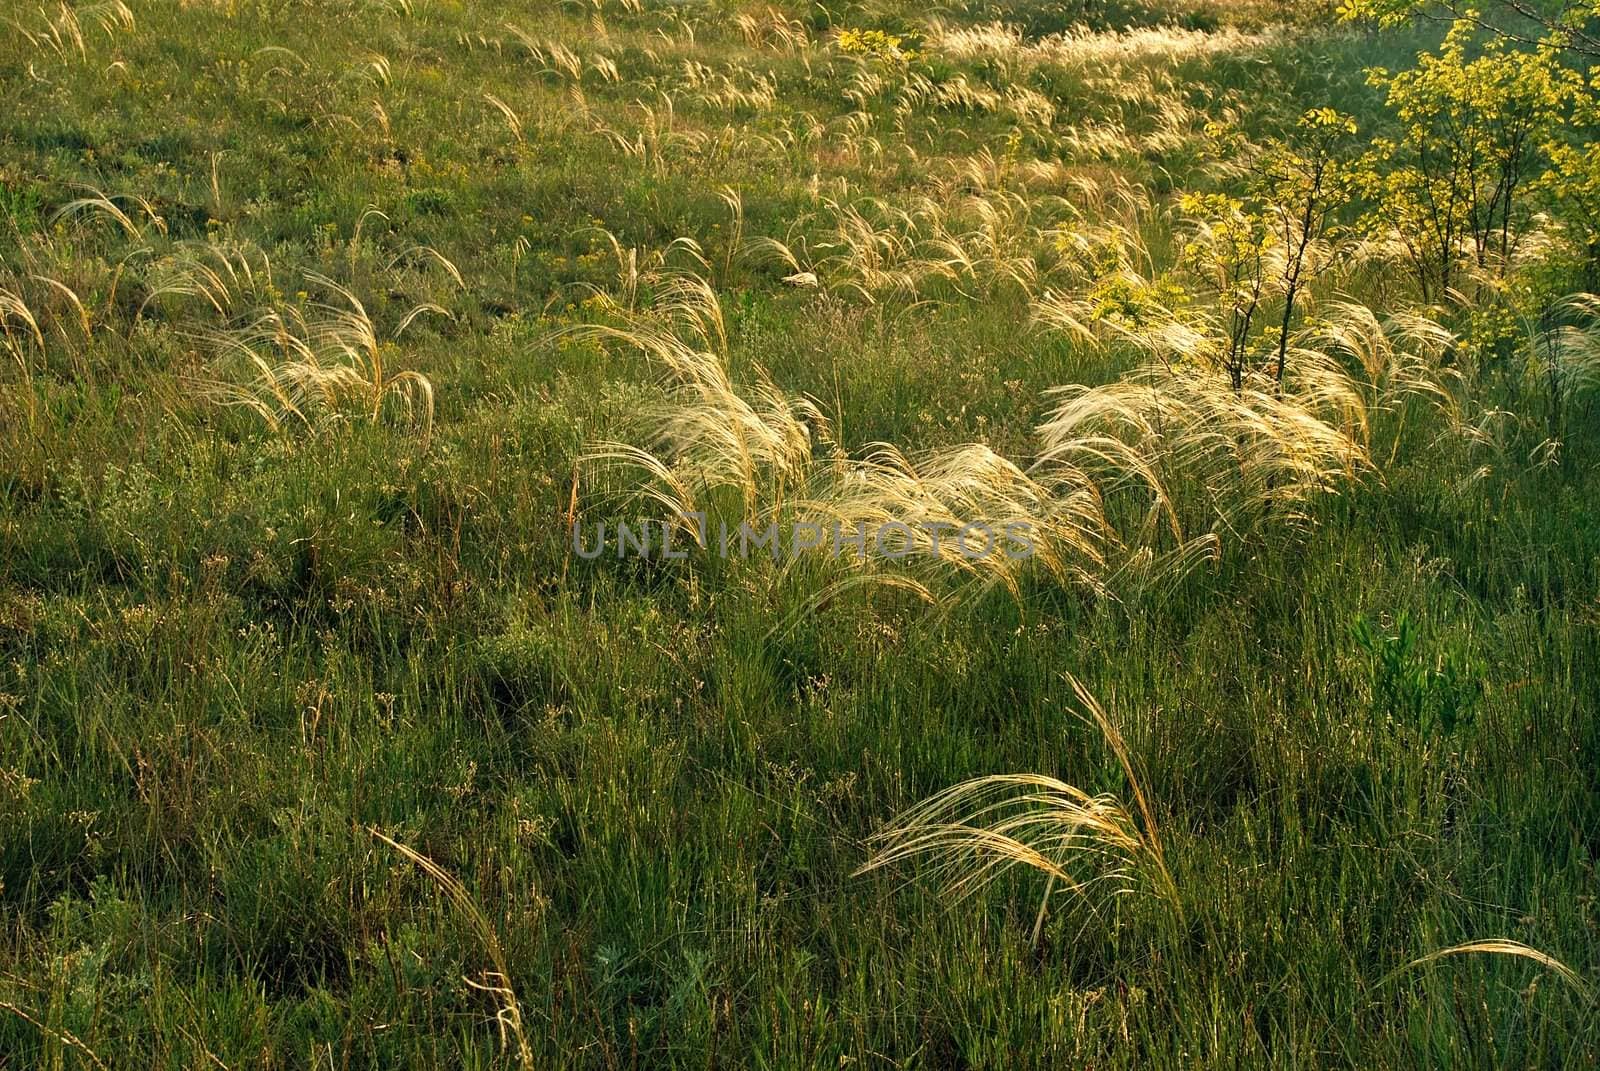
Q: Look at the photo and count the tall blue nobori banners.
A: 0